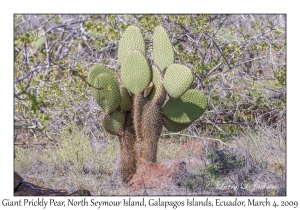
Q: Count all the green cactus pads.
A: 11